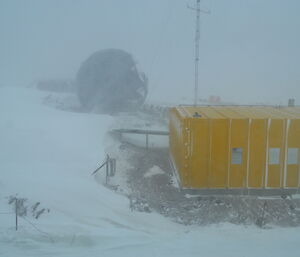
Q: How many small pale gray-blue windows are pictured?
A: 3